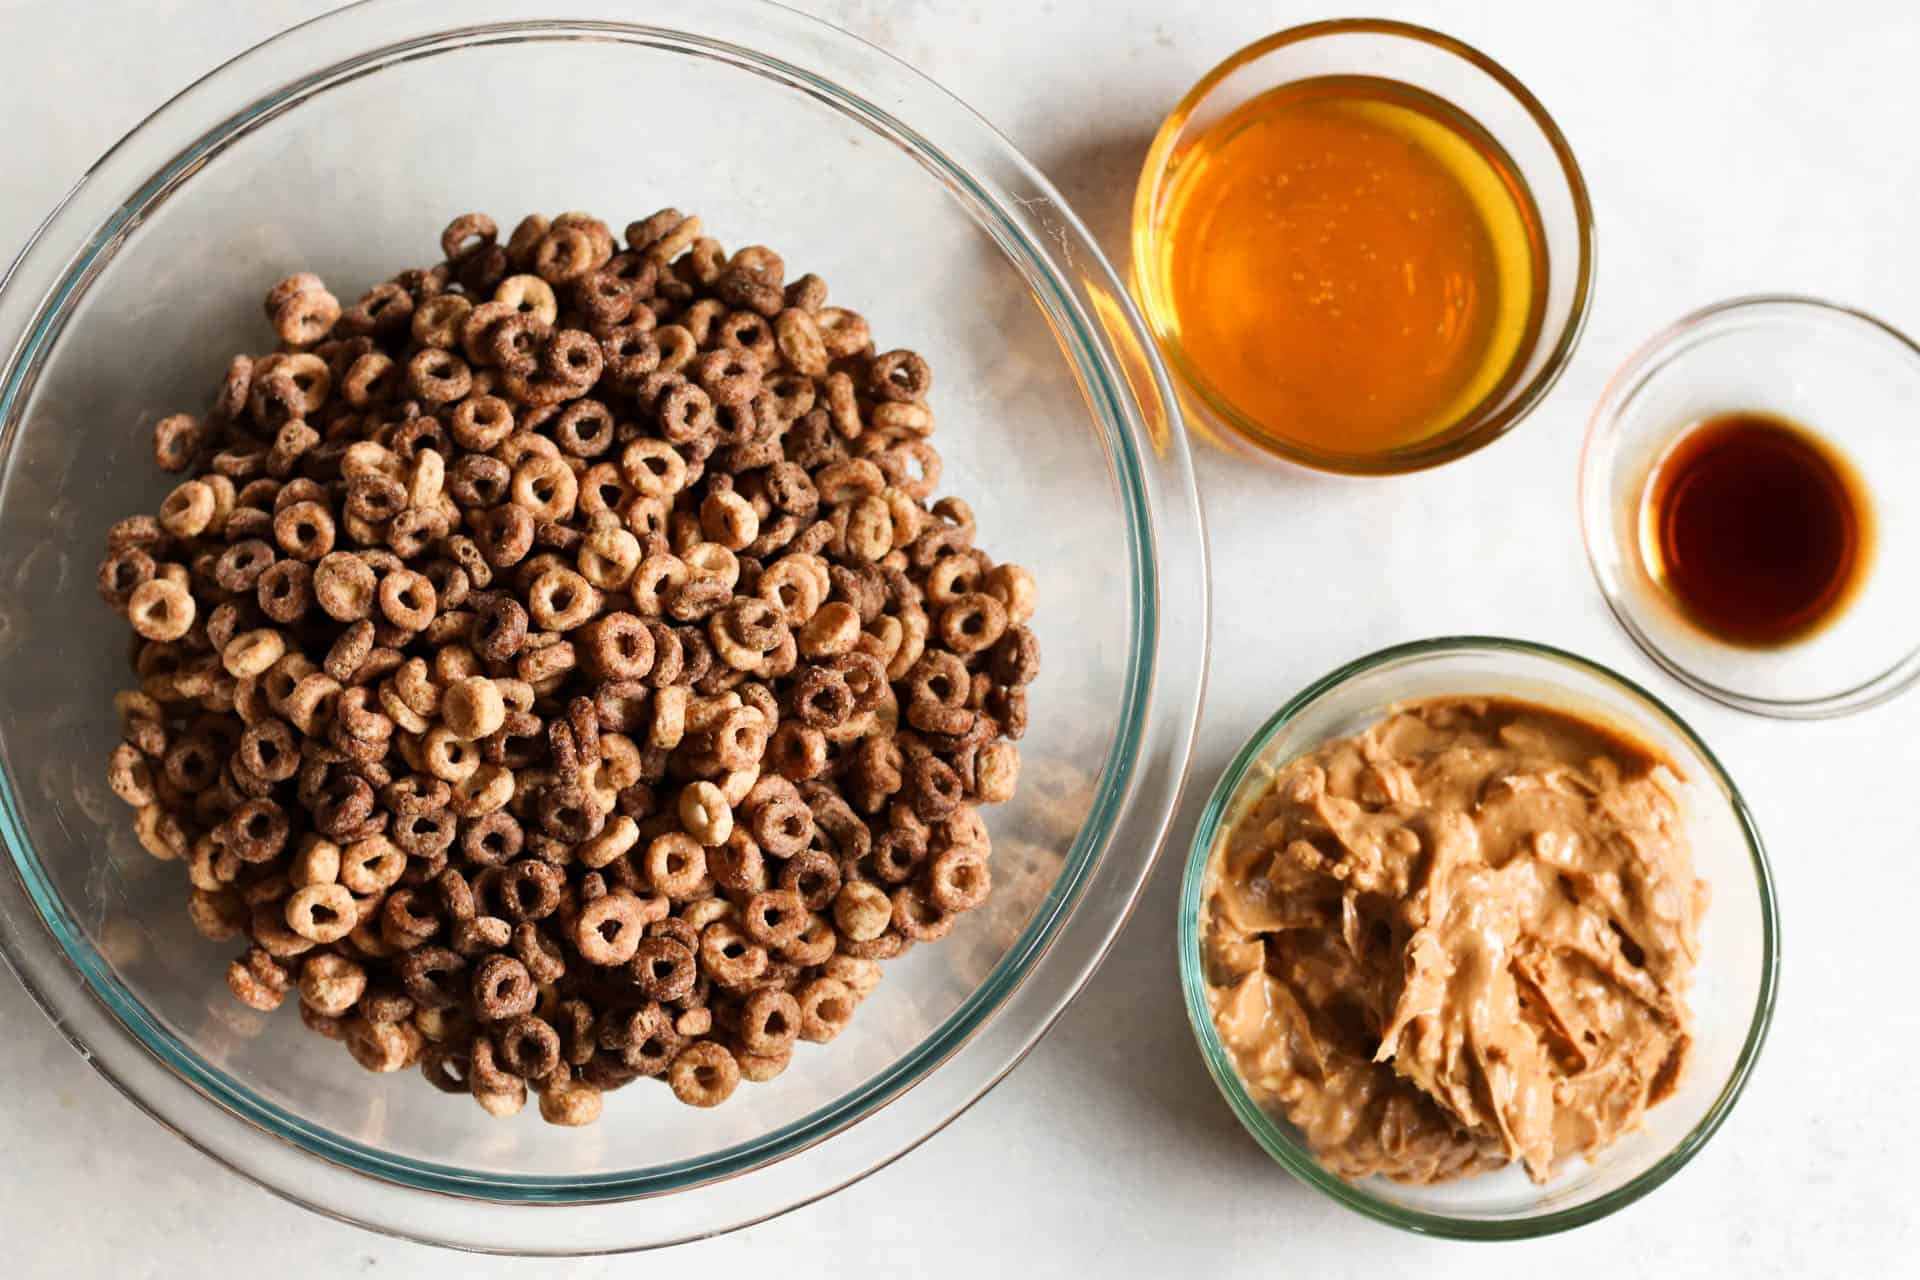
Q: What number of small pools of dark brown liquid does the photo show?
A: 1